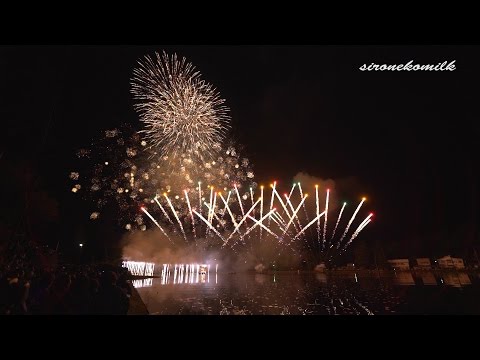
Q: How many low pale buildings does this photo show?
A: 3